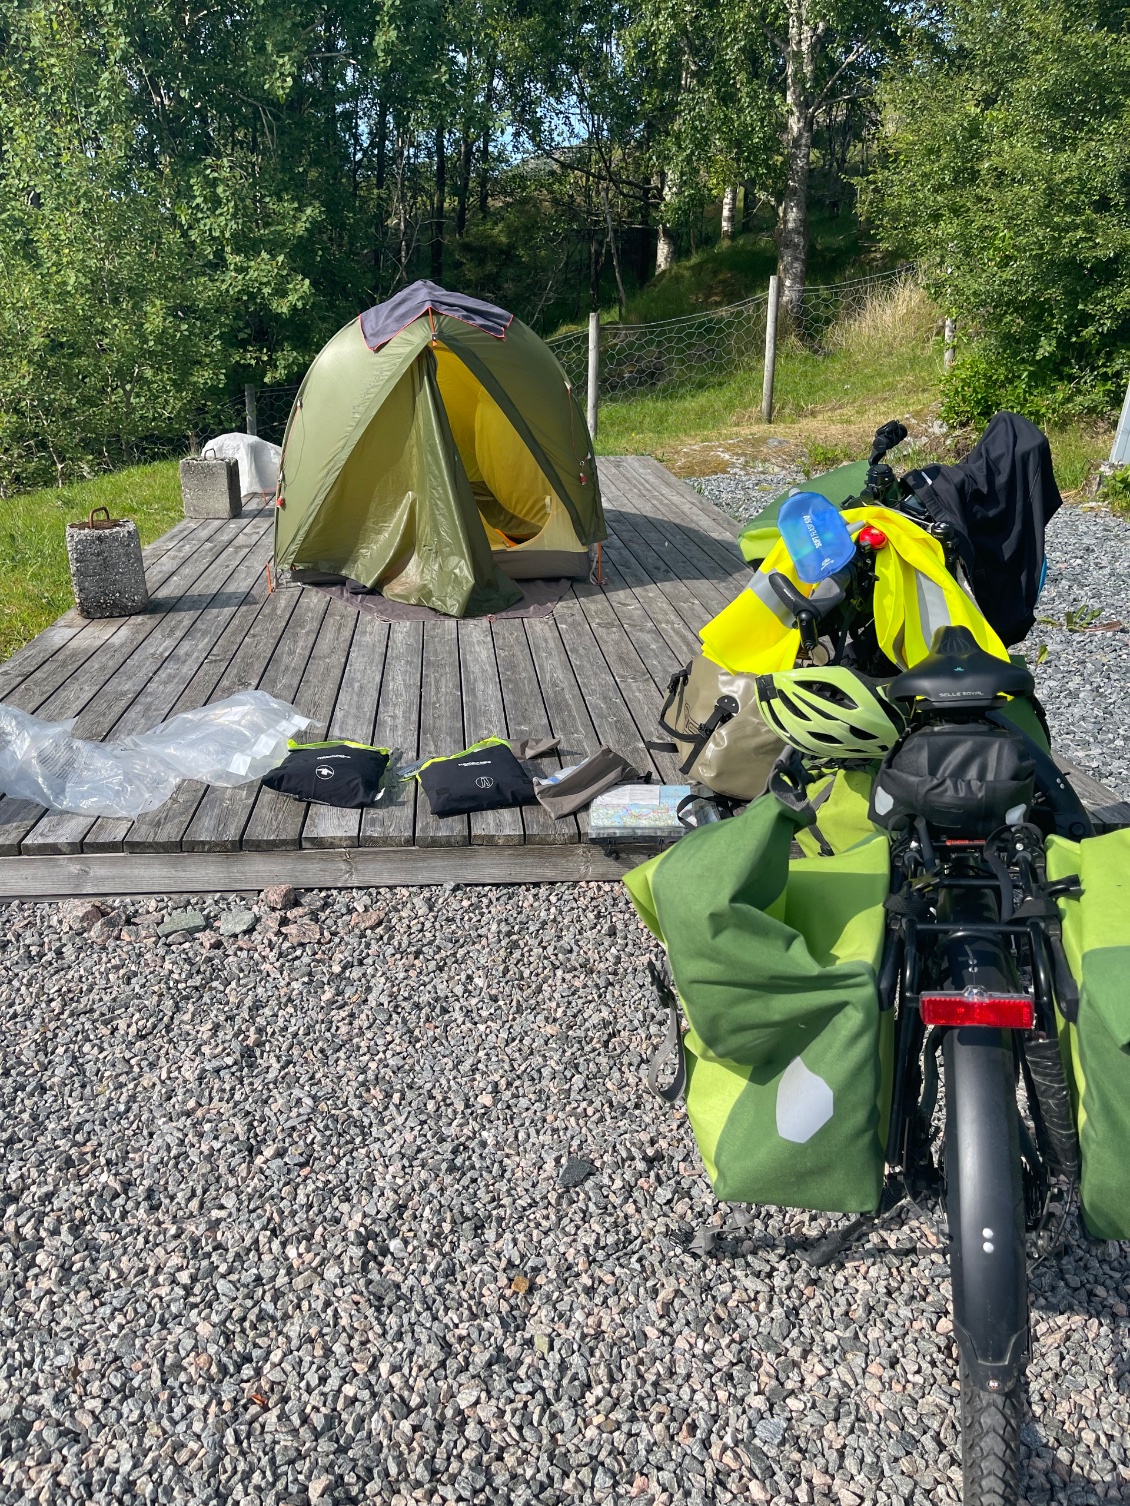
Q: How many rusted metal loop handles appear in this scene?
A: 2